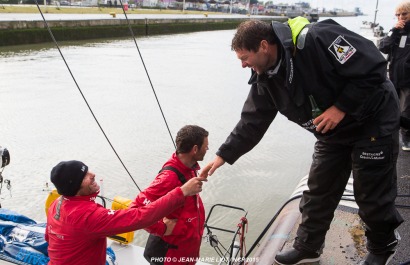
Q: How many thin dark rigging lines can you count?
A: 2